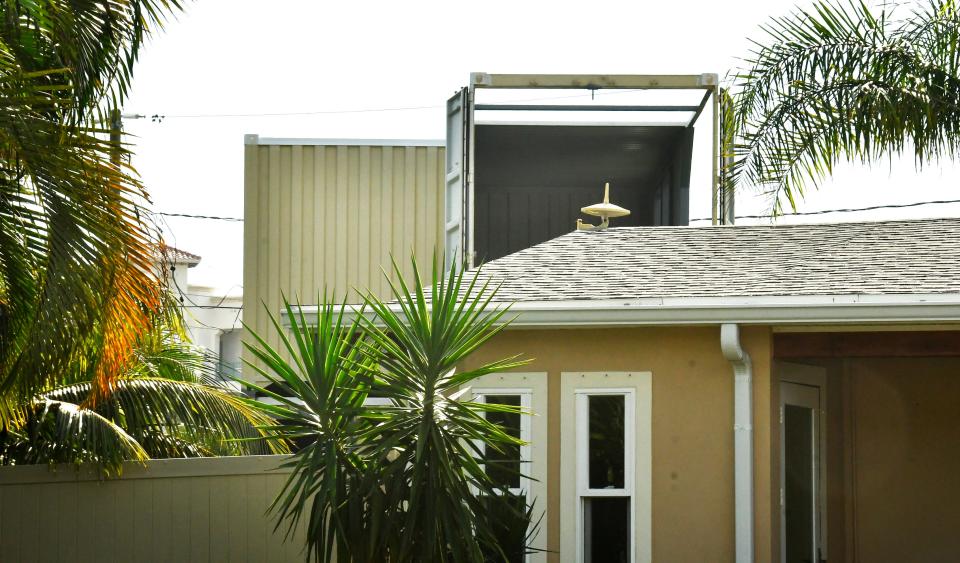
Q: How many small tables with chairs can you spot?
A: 0